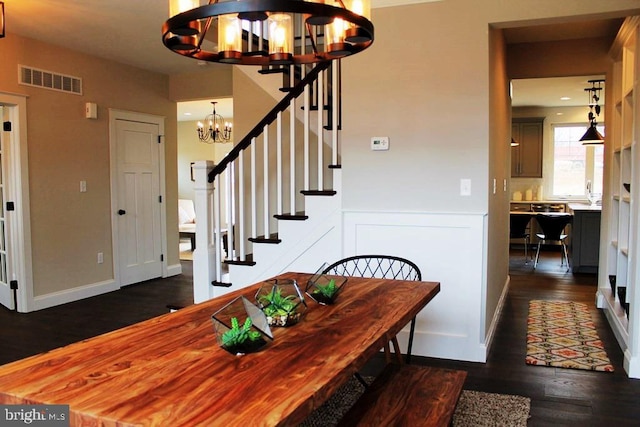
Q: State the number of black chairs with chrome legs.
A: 2